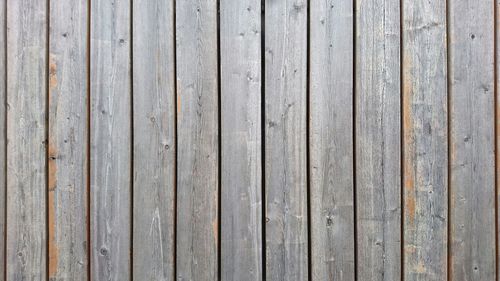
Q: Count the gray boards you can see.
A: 11